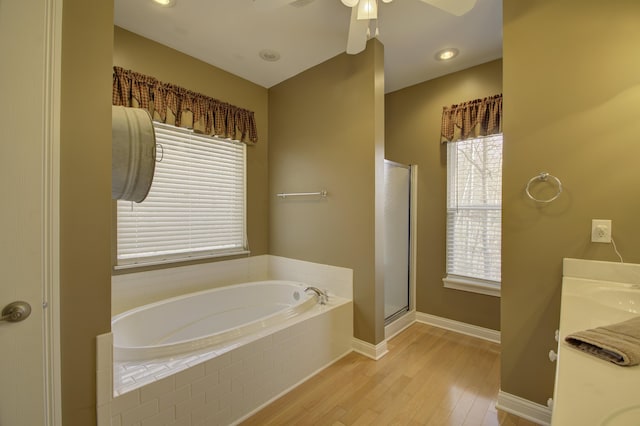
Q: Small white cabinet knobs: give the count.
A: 3